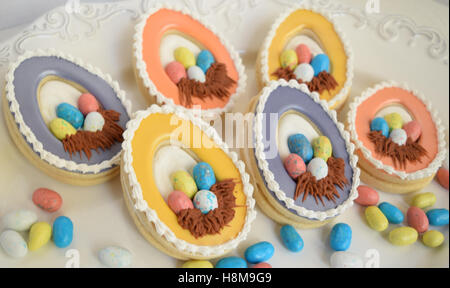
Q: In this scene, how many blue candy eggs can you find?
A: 13